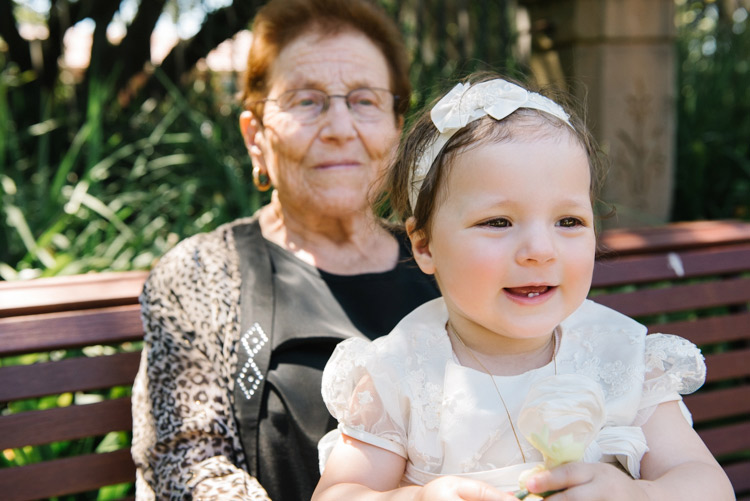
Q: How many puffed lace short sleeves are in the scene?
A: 2